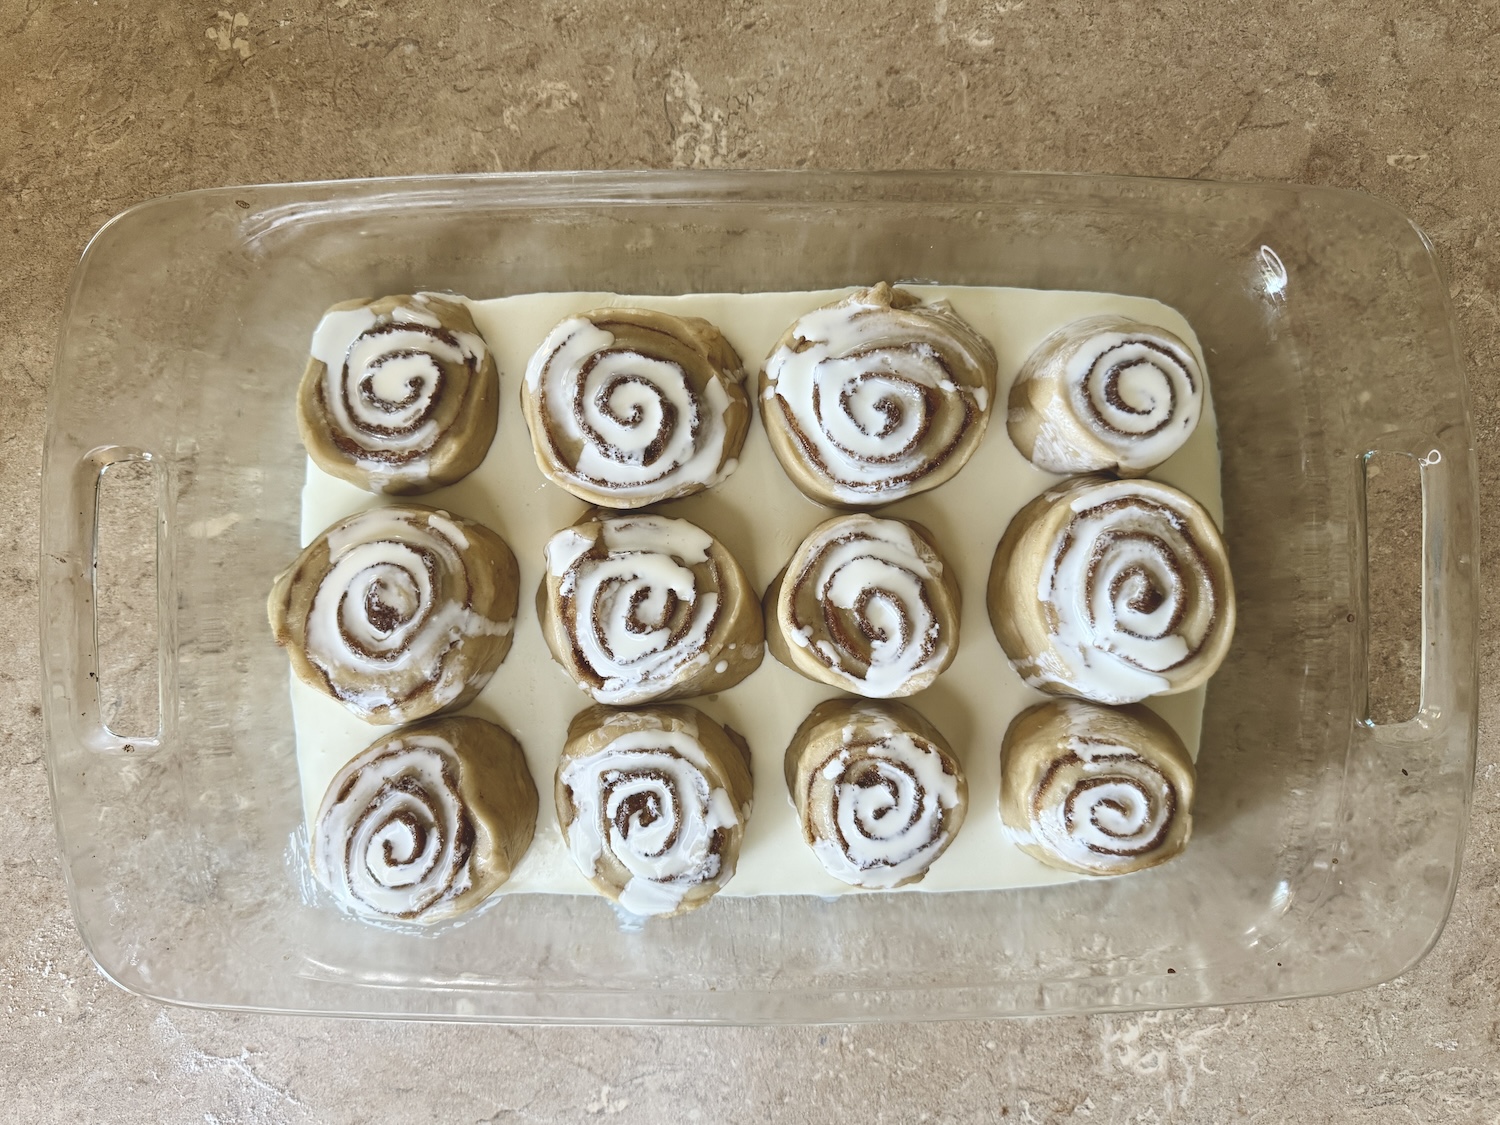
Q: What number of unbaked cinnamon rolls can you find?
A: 12